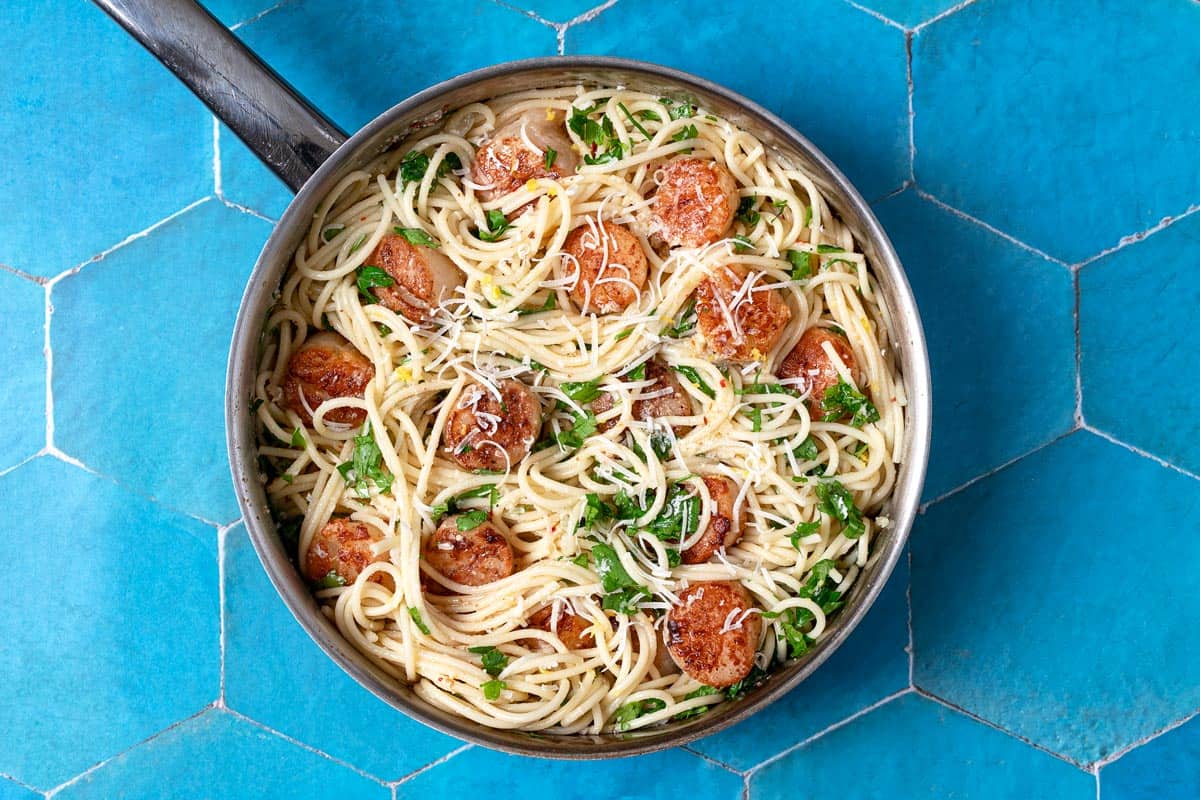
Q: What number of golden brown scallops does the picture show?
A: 14